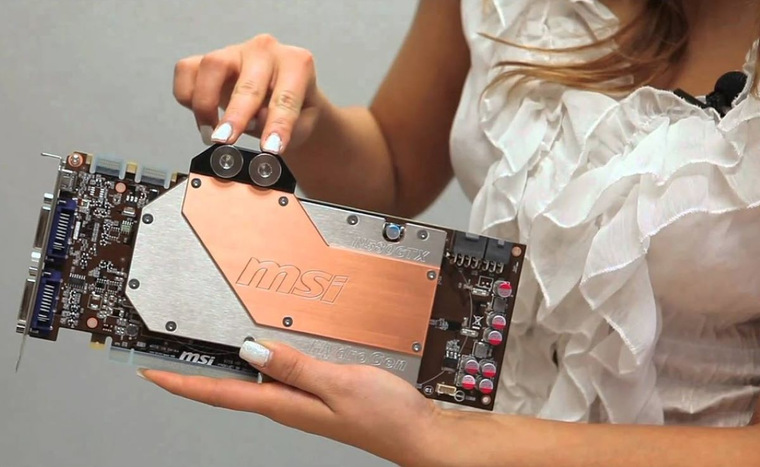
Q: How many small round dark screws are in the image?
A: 11